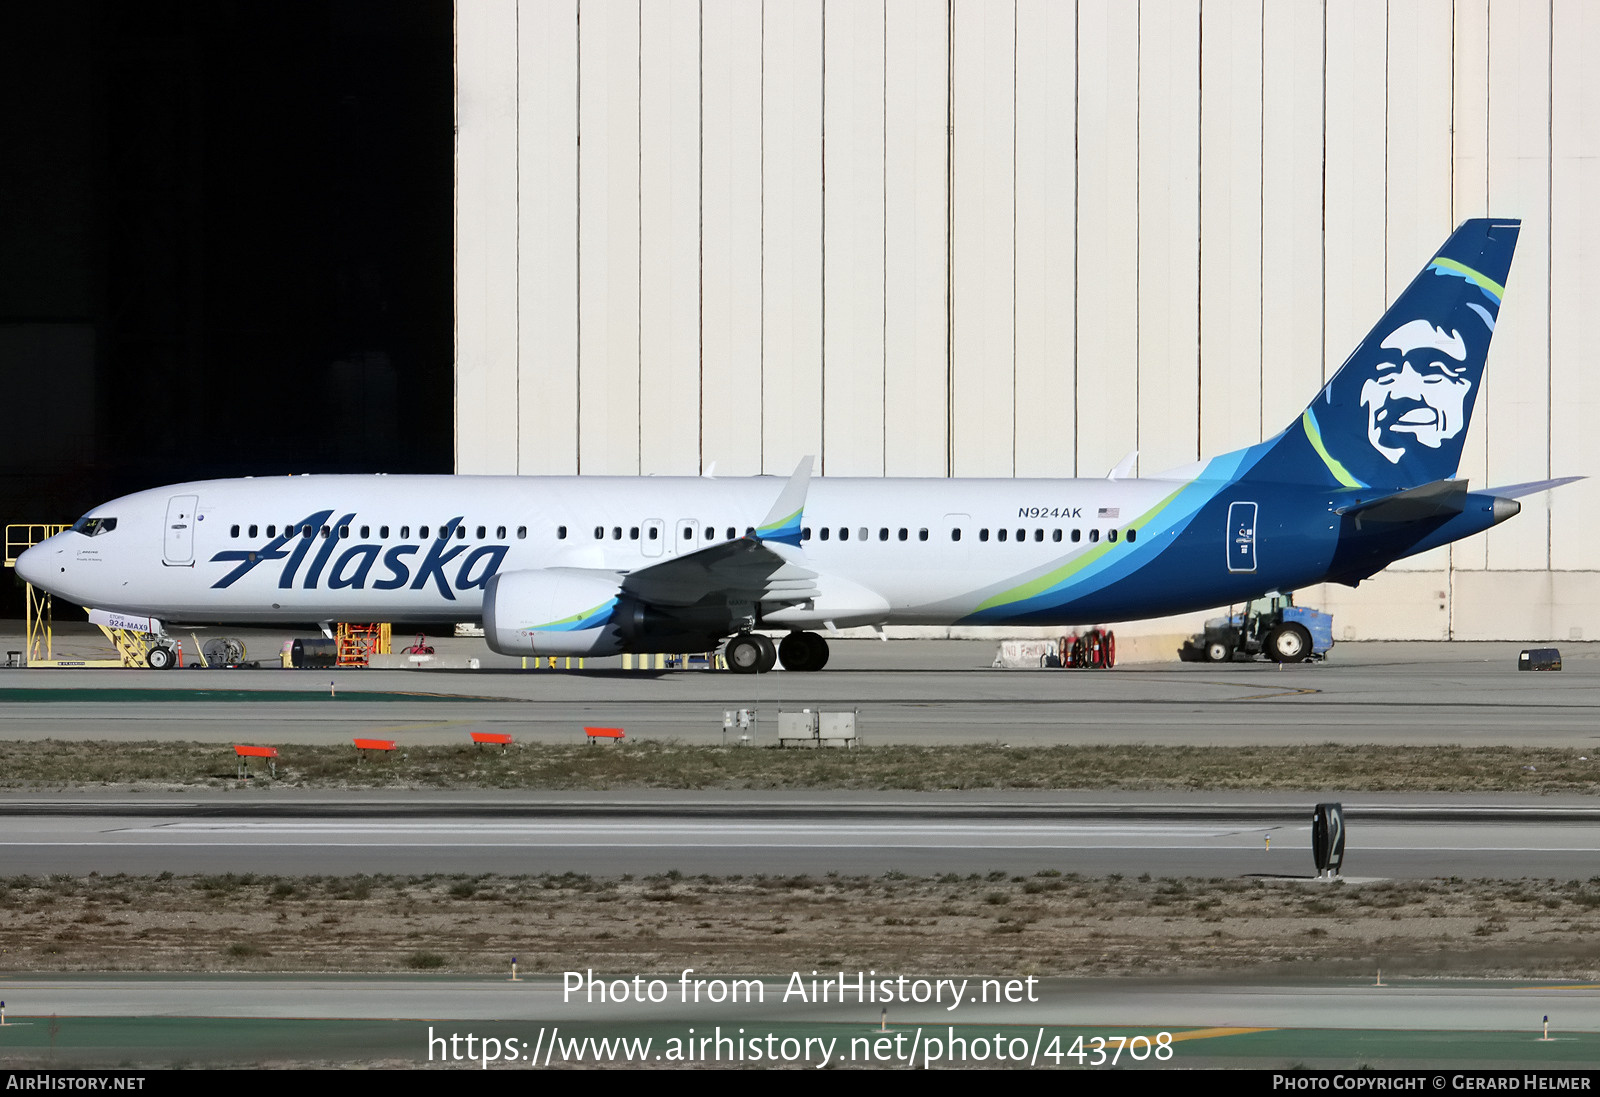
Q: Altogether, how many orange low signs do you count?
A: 4